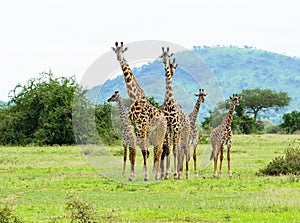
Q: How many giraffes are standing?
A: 6